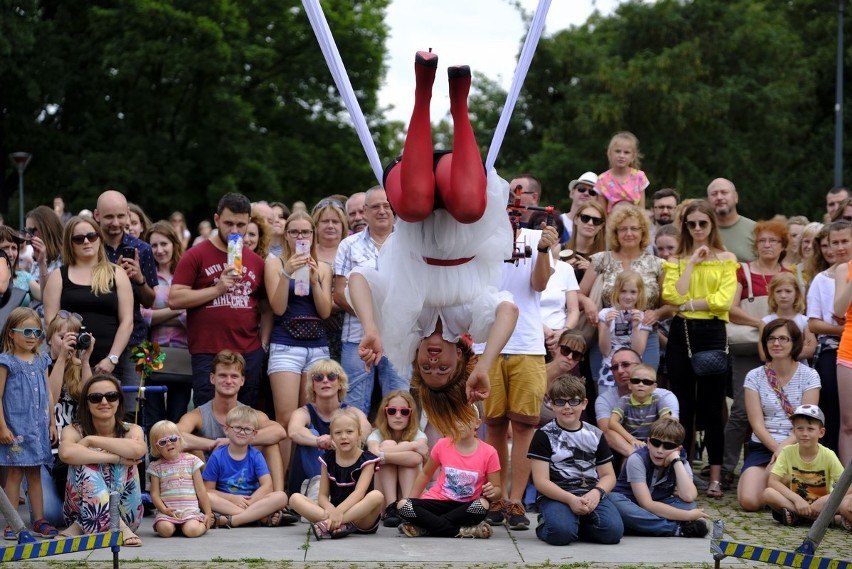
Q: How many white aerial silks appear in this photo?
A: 2